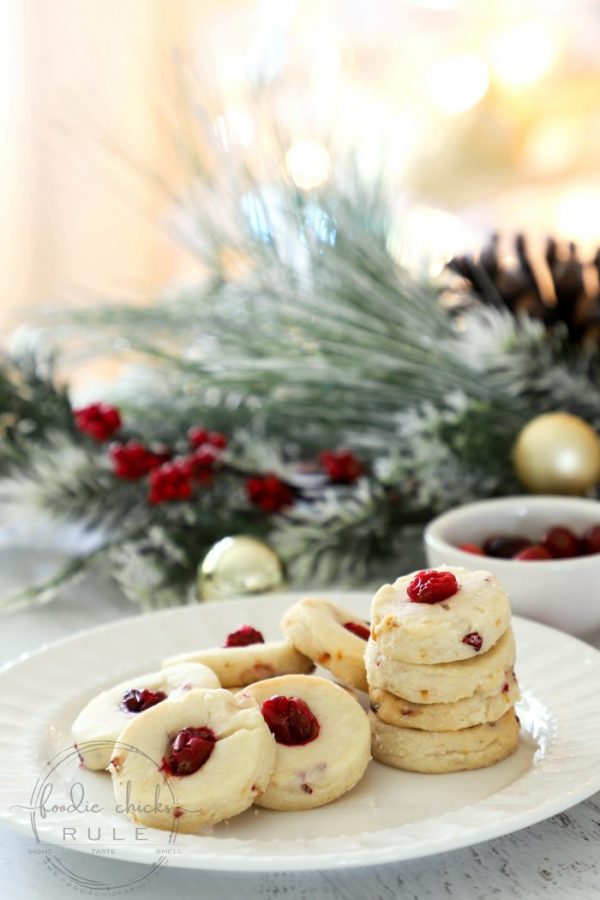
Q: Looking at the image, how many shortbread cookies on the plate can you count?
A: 9